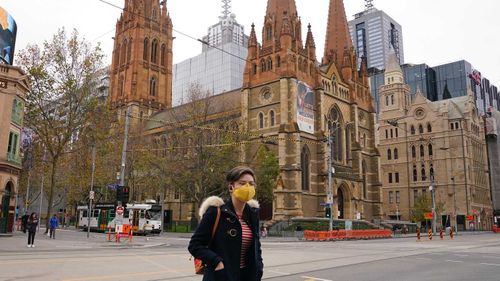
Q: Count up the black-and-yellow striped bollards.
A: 4